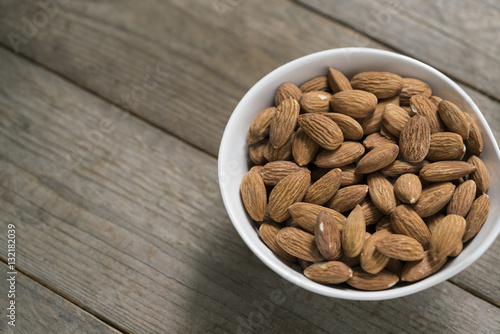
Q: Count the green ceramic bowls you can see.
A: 0